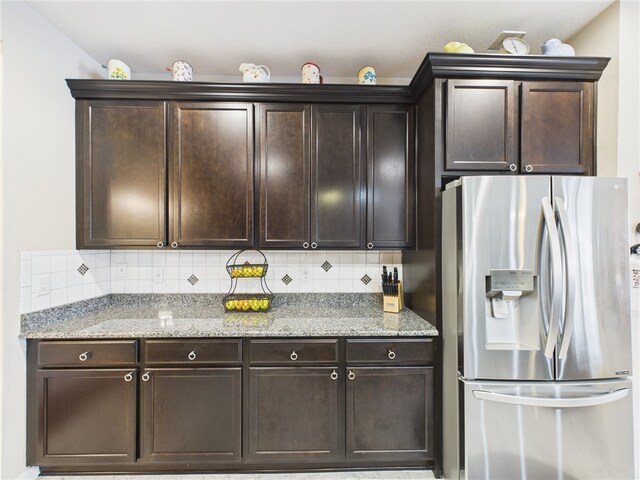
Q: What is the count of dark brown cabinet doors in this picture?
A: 11